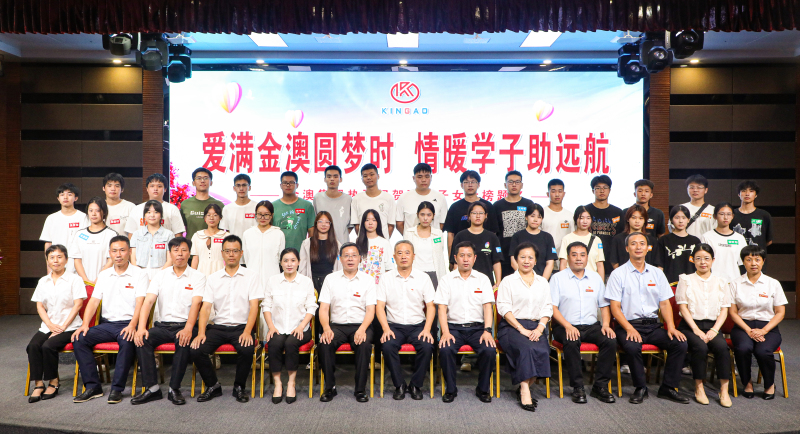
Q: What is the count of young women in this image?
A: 13